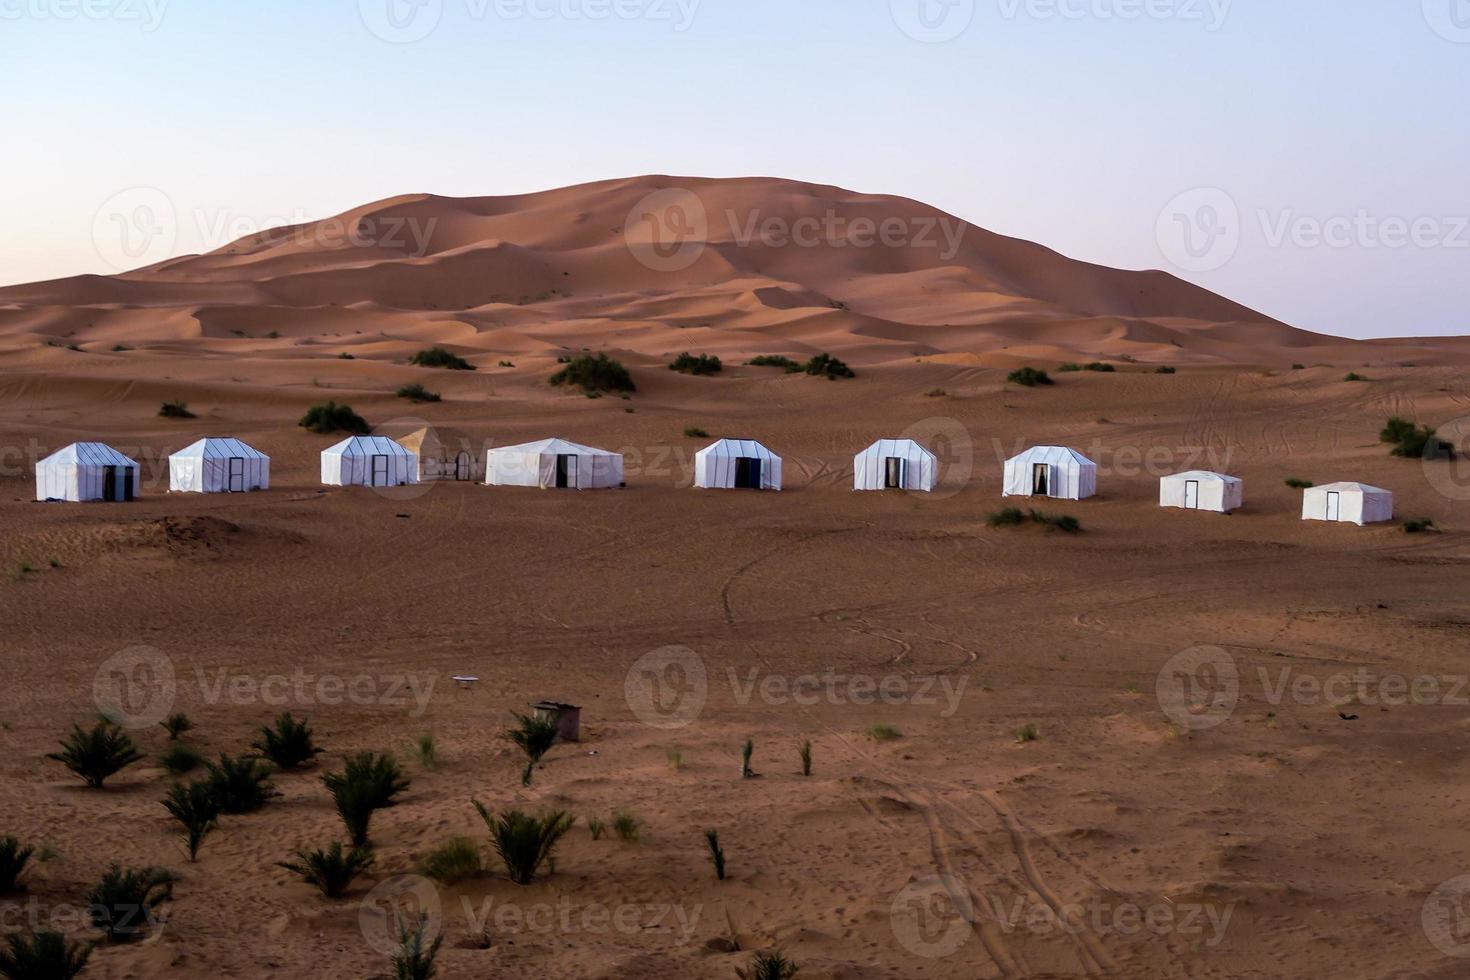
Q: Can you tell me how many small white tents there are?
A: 9